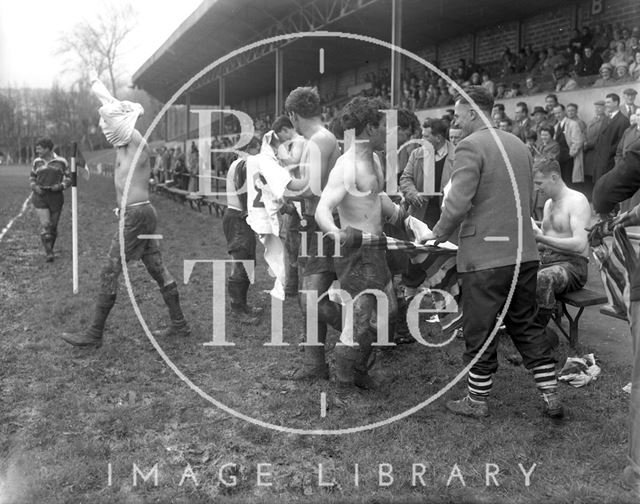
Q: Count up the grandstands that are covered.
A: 1